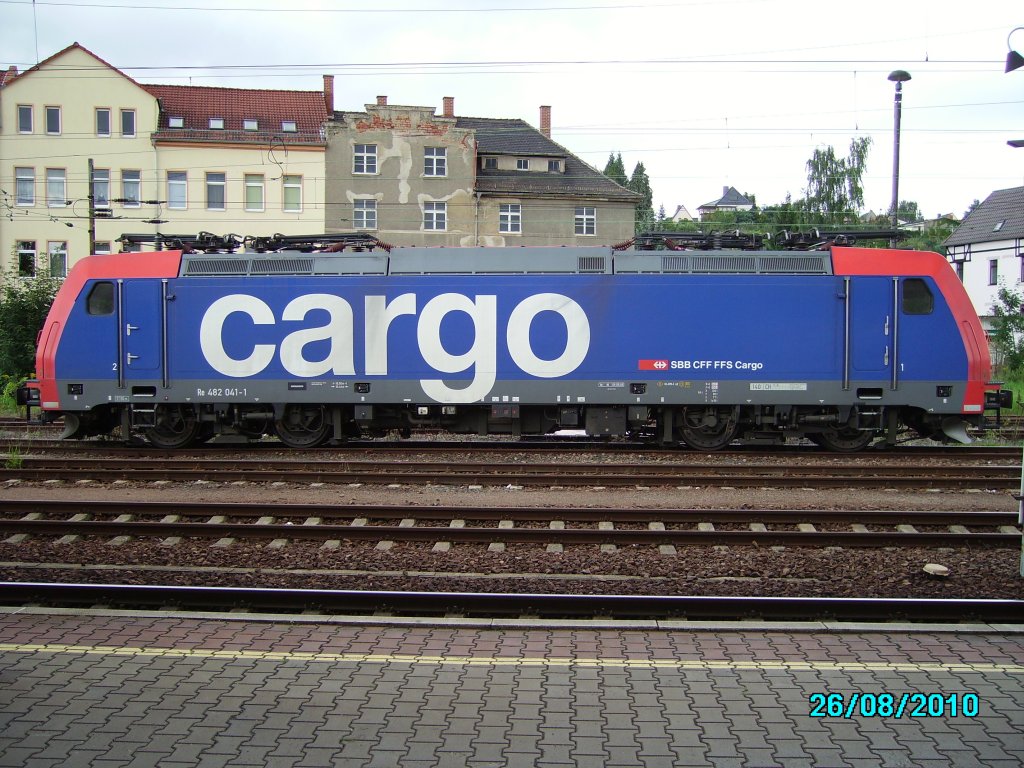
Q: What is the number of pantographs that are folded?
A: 4